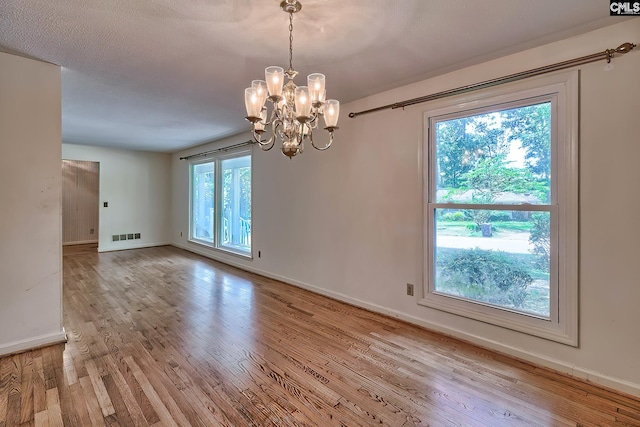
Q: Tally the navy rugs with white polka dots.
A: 0